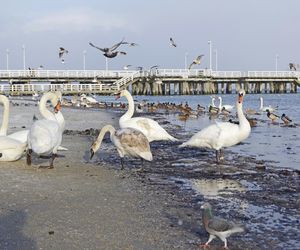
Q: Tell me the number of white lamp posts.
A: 8